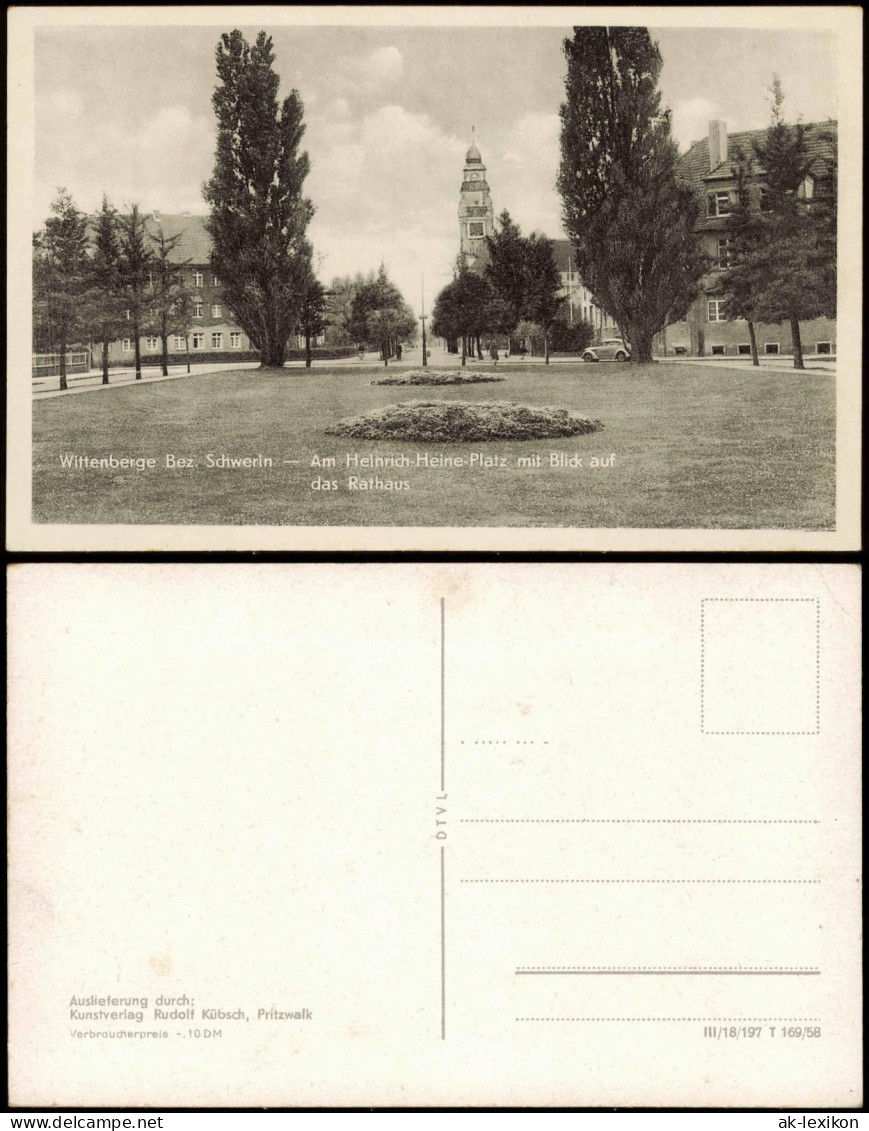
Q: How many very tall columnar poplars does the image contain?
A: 2